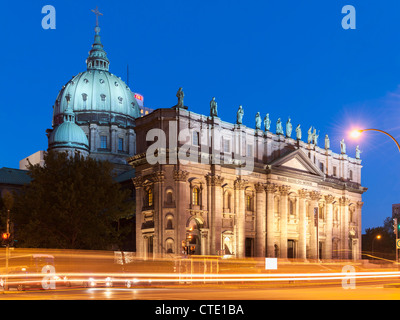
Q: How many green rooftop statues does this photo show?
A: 13